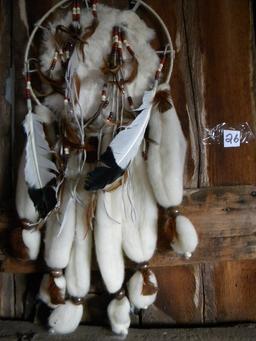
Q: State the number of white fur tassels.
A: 6